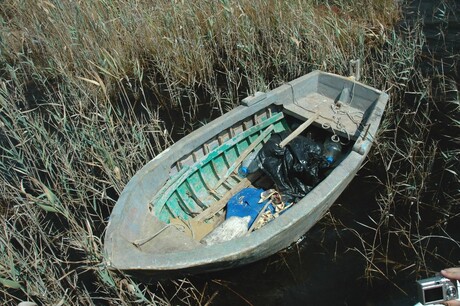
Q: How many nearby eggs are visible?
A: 0